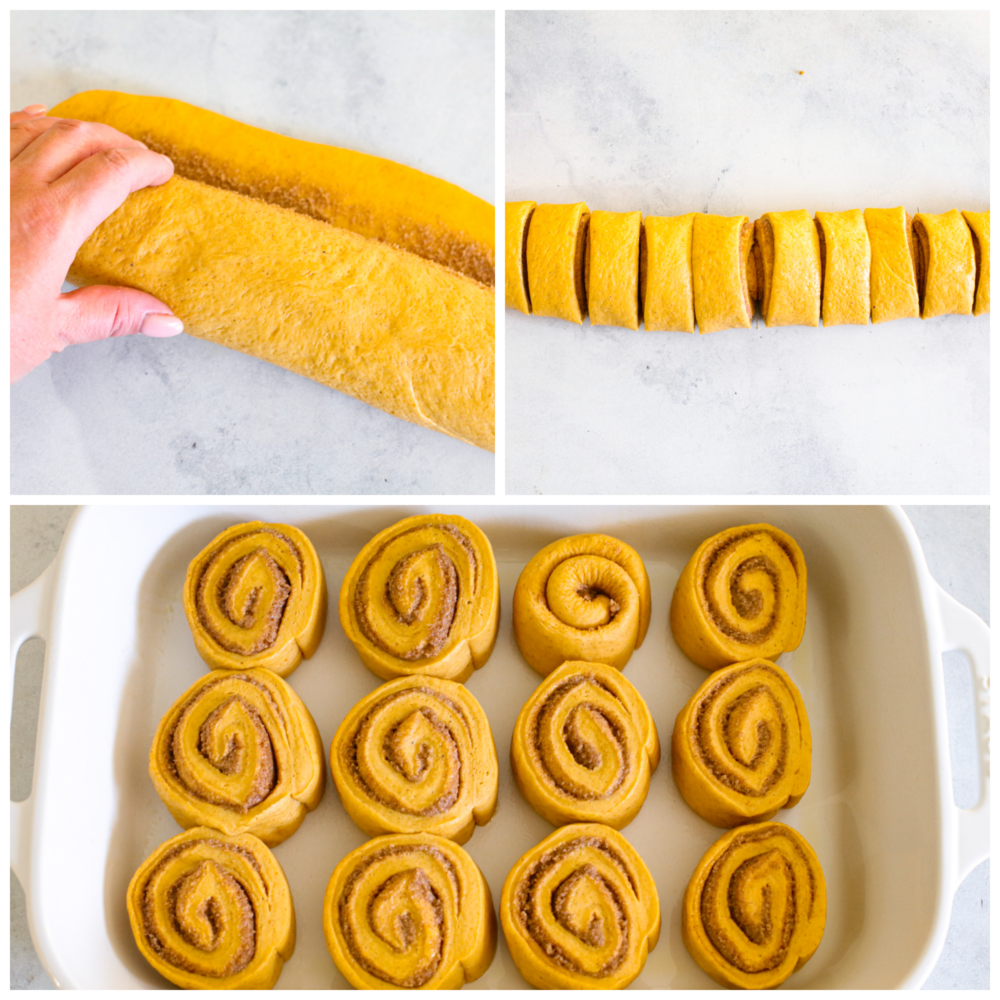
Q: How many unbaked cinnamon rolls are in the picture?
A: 12